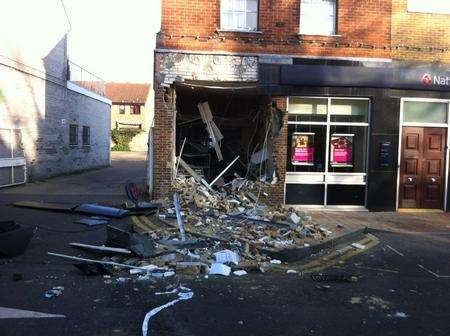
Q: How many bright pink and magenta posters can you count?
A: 2